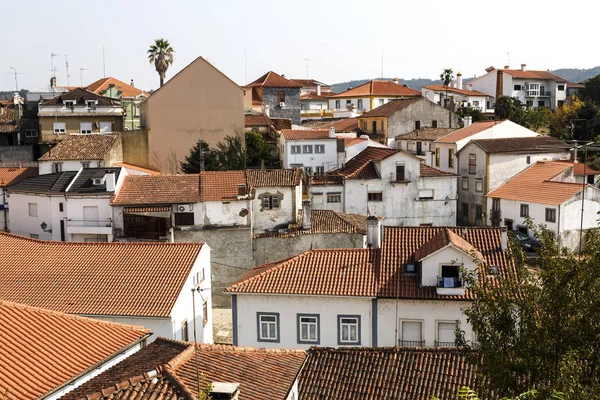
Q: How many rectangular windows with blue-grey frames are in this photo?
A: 3